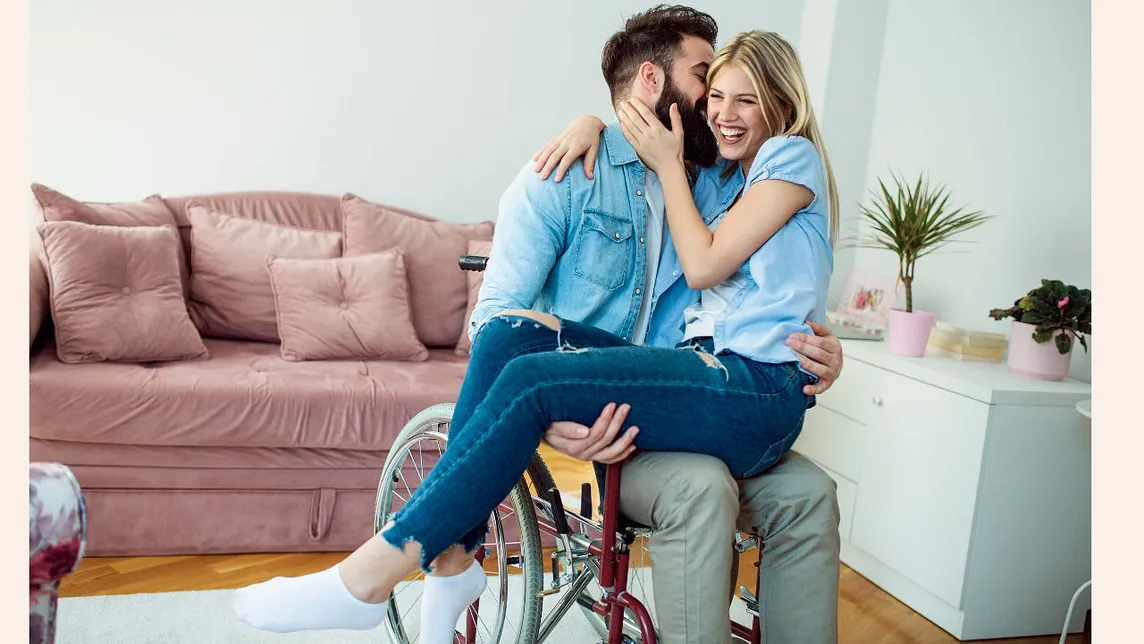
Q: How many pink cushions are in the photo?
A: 6